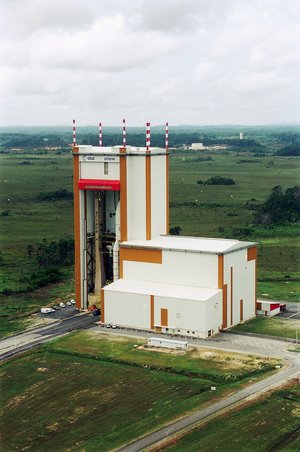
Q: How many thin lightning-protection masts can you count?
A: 5